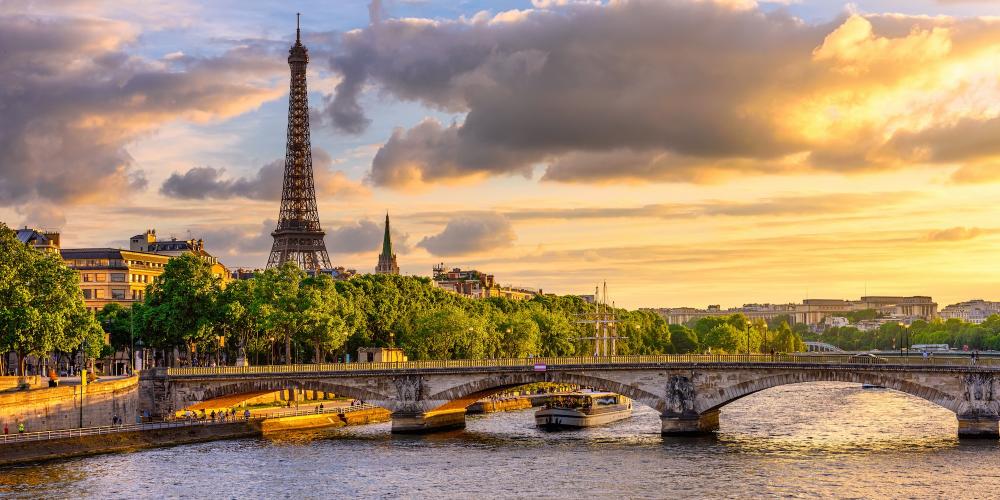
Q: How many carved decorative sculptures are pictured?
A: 3